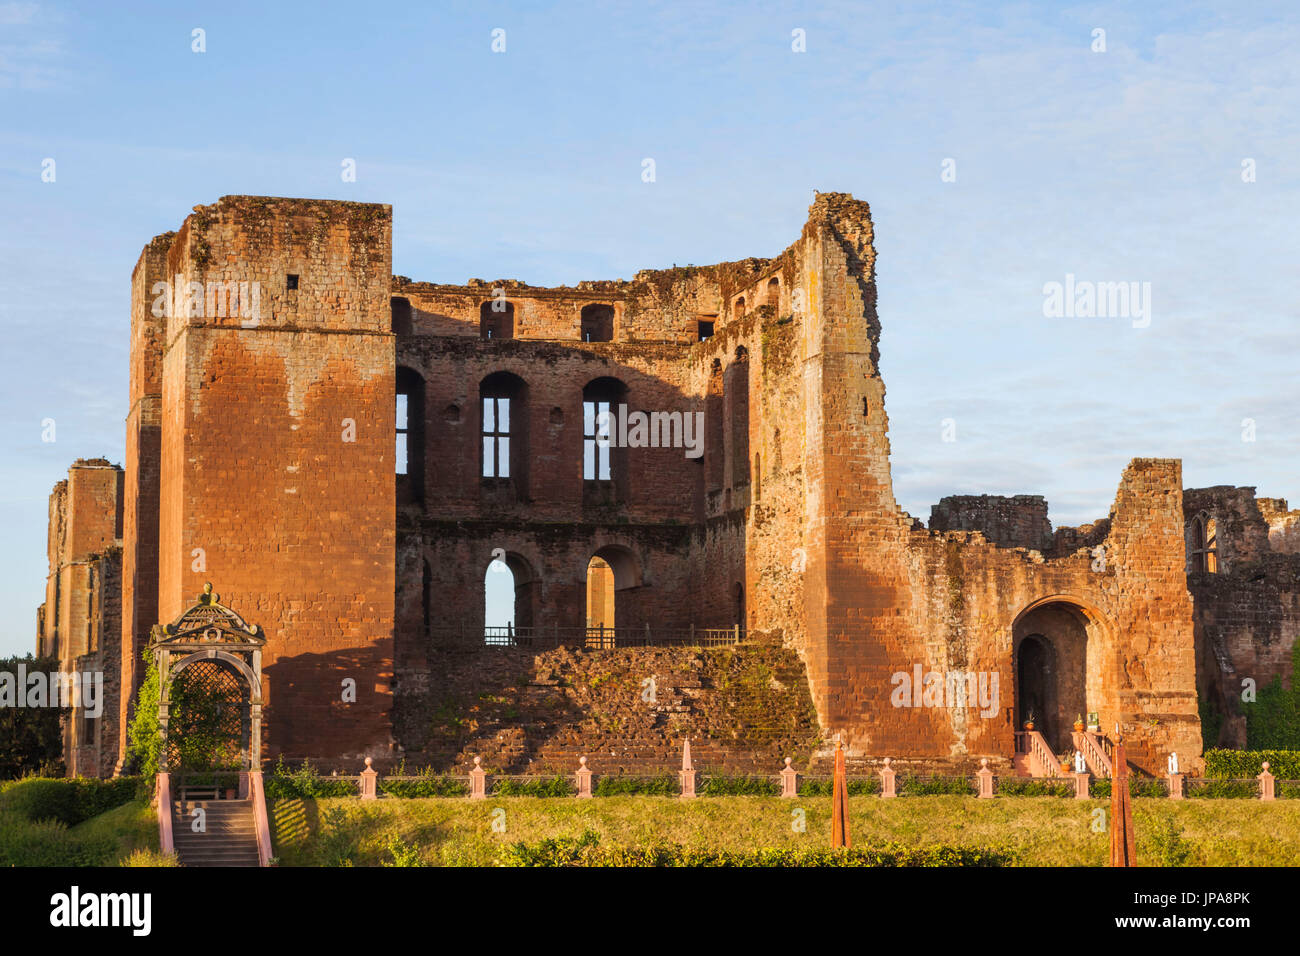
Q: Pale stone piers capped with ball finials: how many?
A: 7